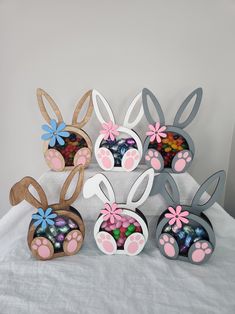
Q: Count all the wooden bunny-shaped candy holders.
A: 6